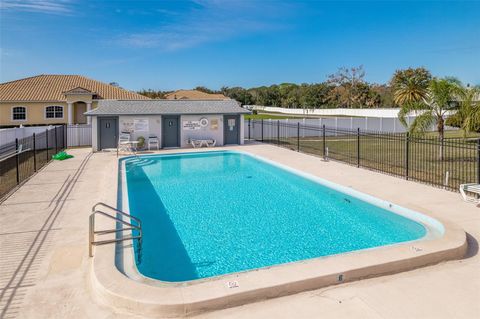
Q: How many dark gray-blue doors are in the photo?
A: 3